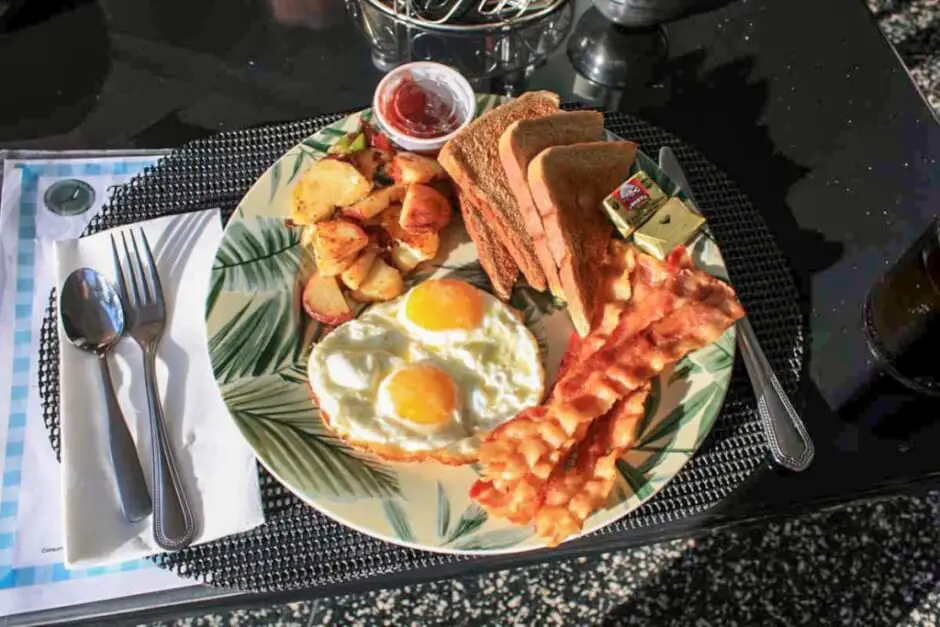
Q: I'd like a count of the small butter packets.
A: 2